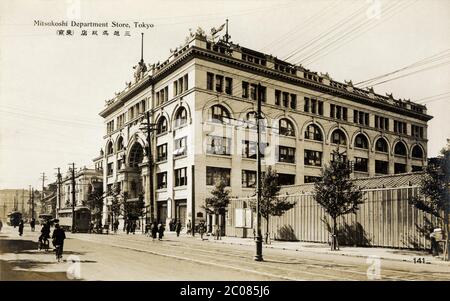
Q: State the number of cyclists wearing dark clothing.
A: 2